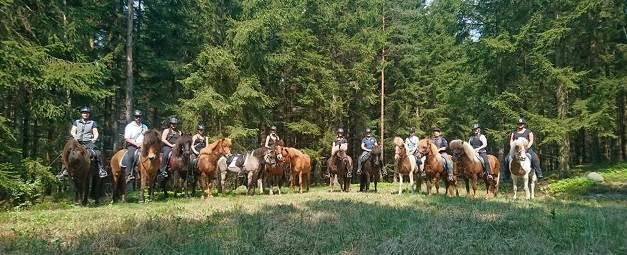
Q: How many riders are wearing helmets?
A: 11